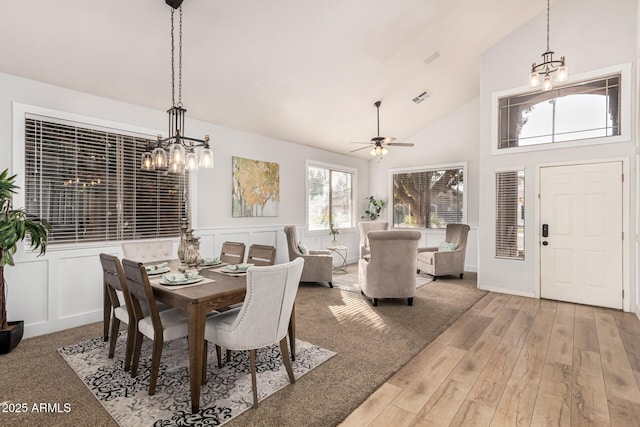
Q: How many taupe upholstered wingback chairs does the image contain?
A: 4